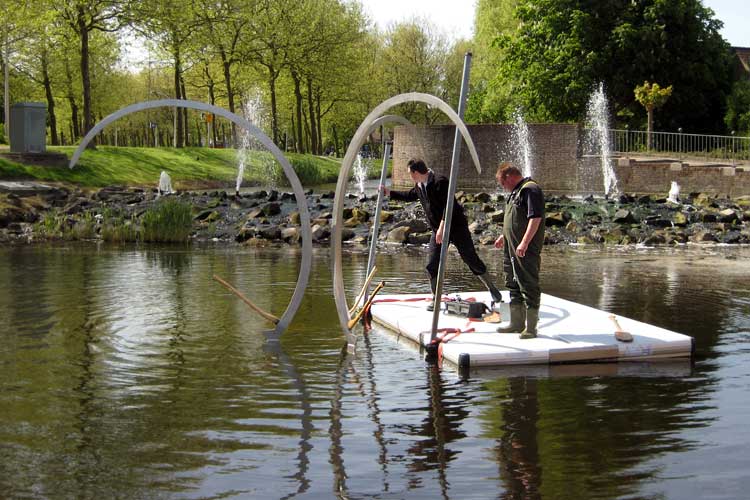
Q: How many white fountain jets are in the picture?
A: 6